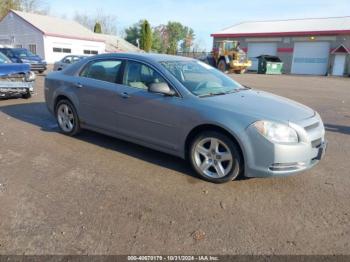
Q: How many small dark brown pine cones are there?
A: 0